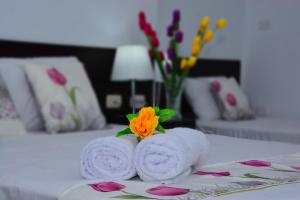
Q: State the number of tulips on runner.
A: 5